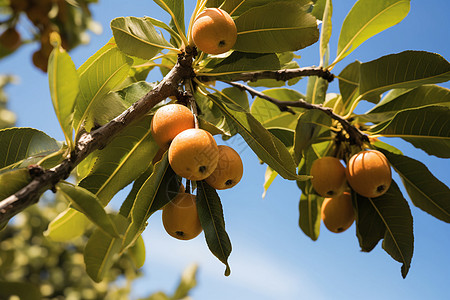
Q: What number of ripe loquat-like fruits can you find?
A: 8